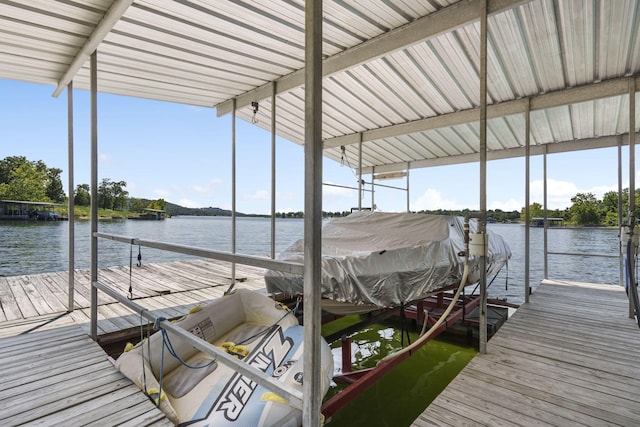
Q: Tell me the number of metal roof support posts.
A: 13